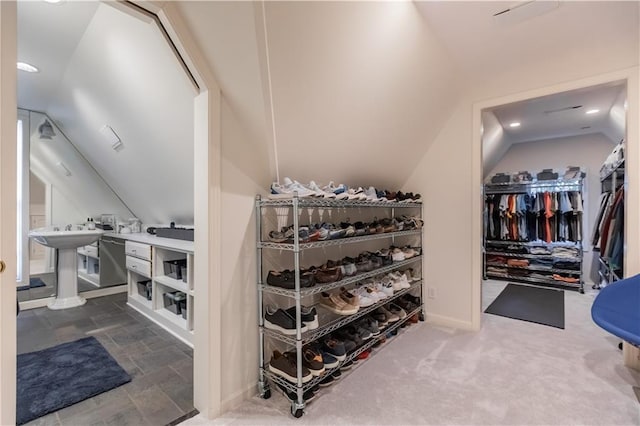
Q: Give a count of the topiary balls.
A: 0